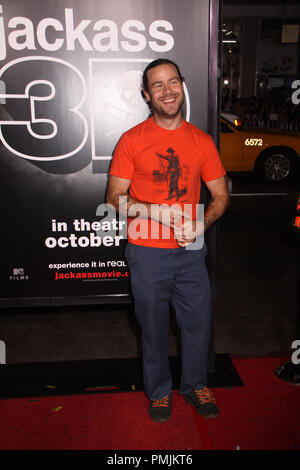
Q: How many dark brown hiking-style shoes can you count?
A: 2